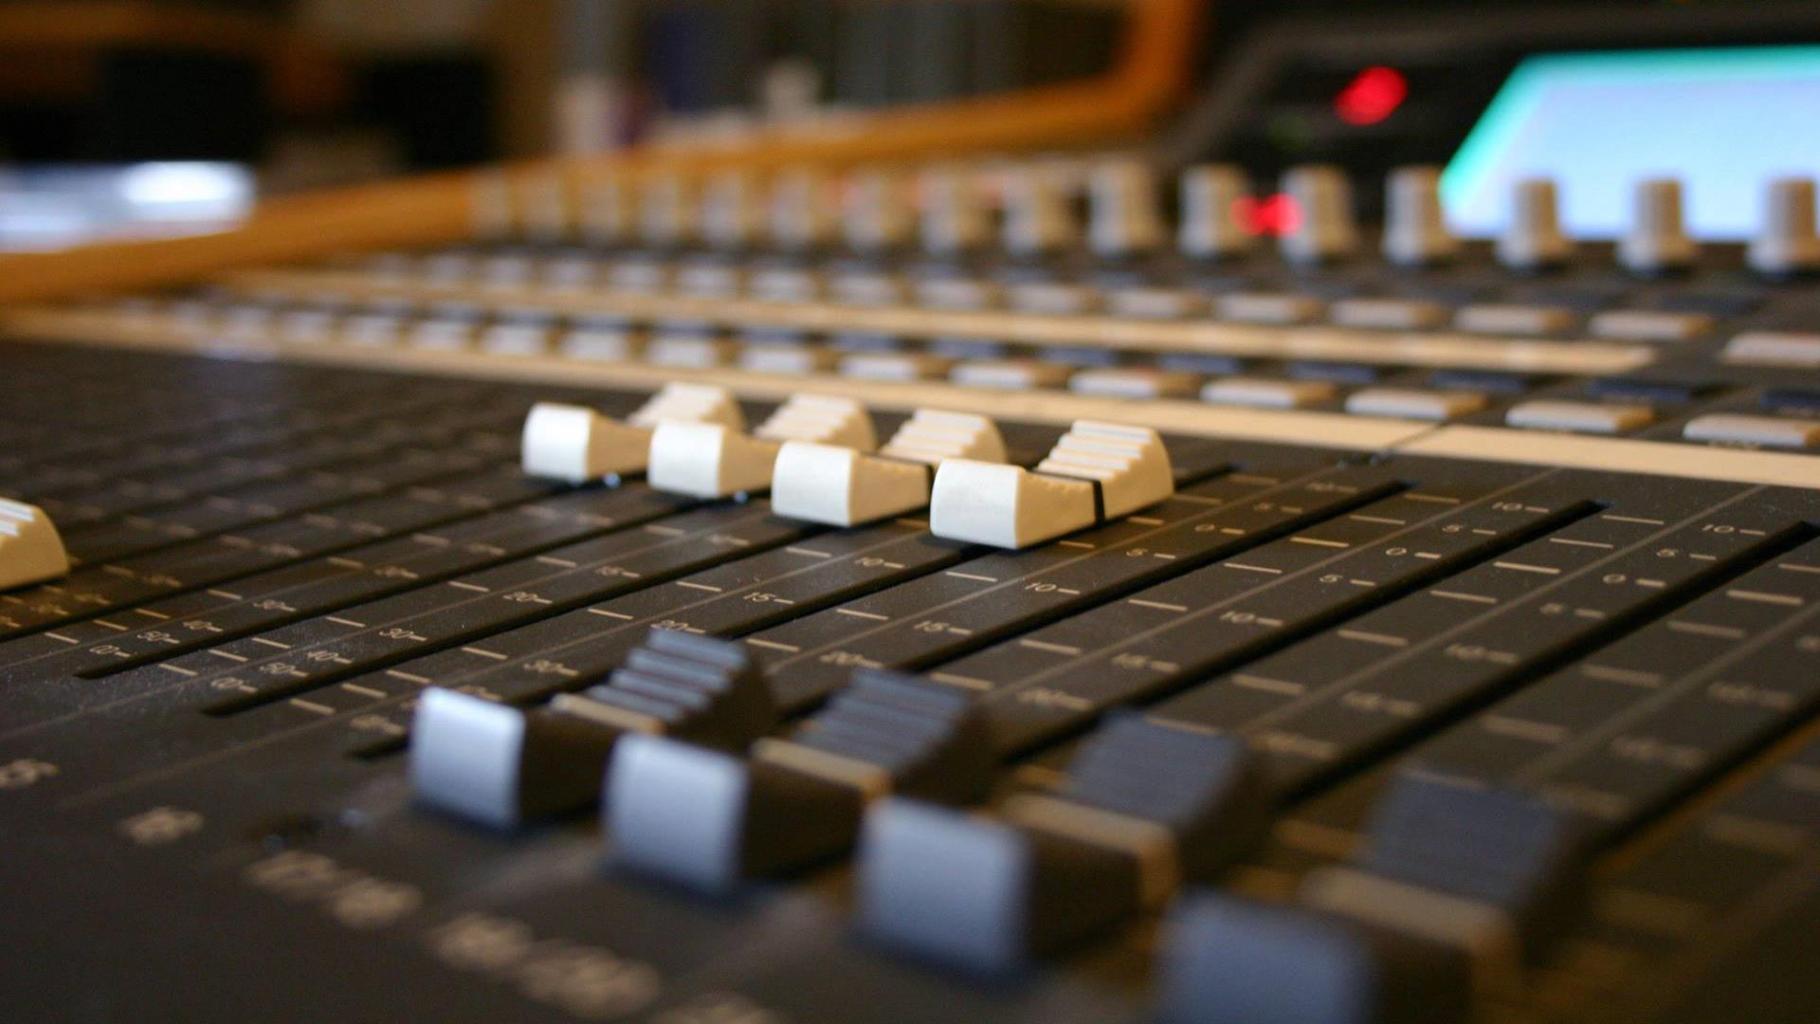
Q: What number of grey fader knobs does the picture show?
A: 4